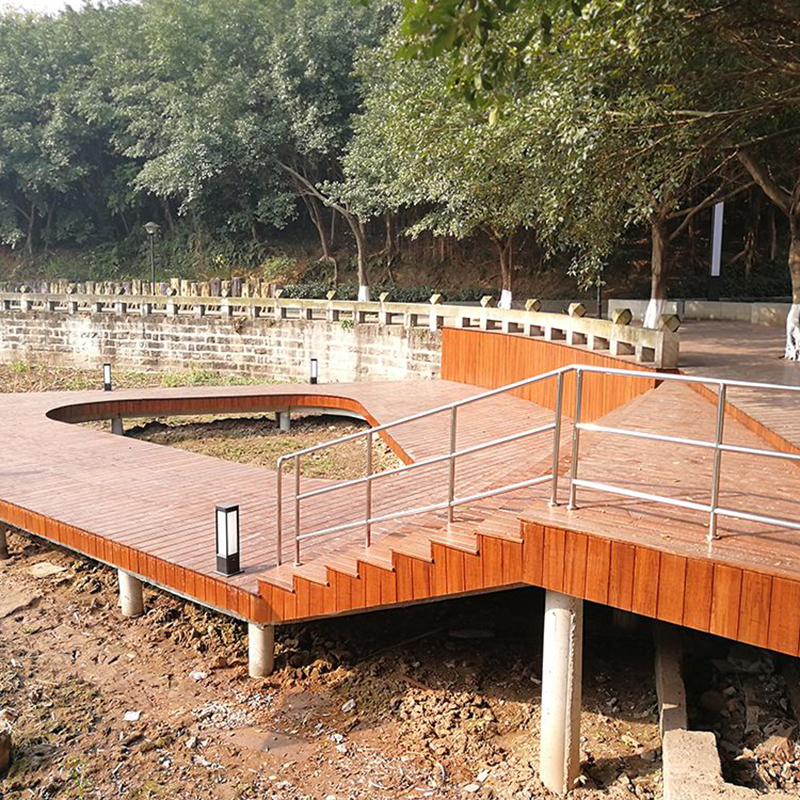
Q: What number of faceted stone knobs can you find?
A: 14